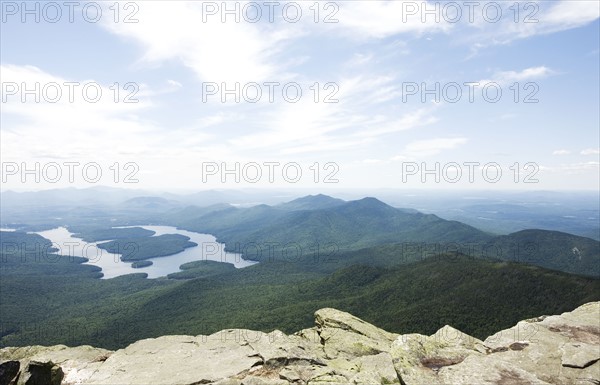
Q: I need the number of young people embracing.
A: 0